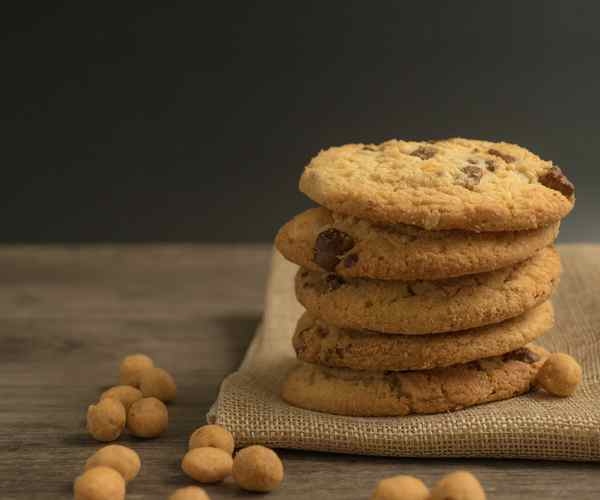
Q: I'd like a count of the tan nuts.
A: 14